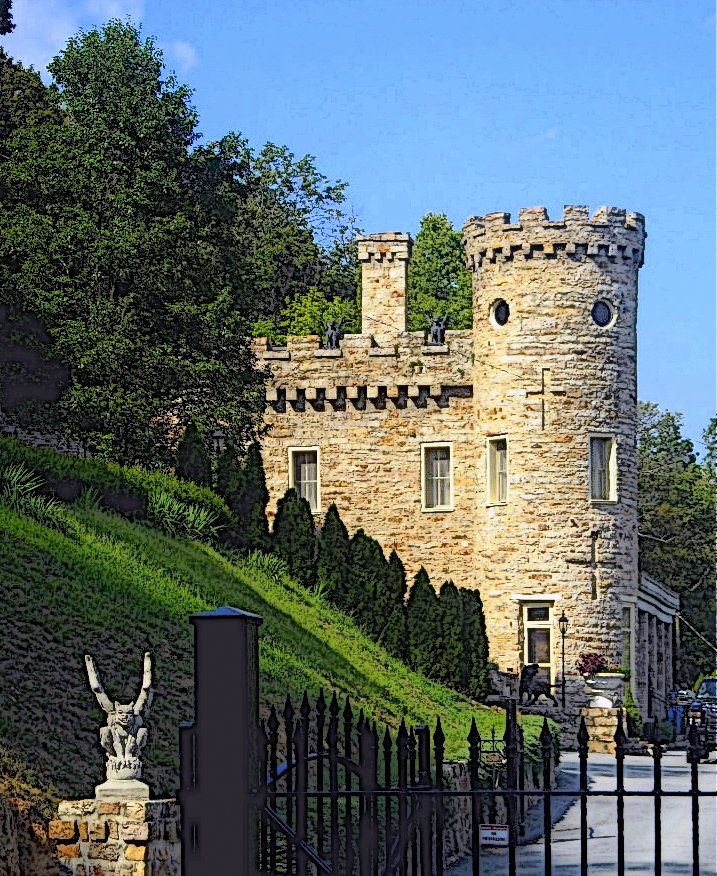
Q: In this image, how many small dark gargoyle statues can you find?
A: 2